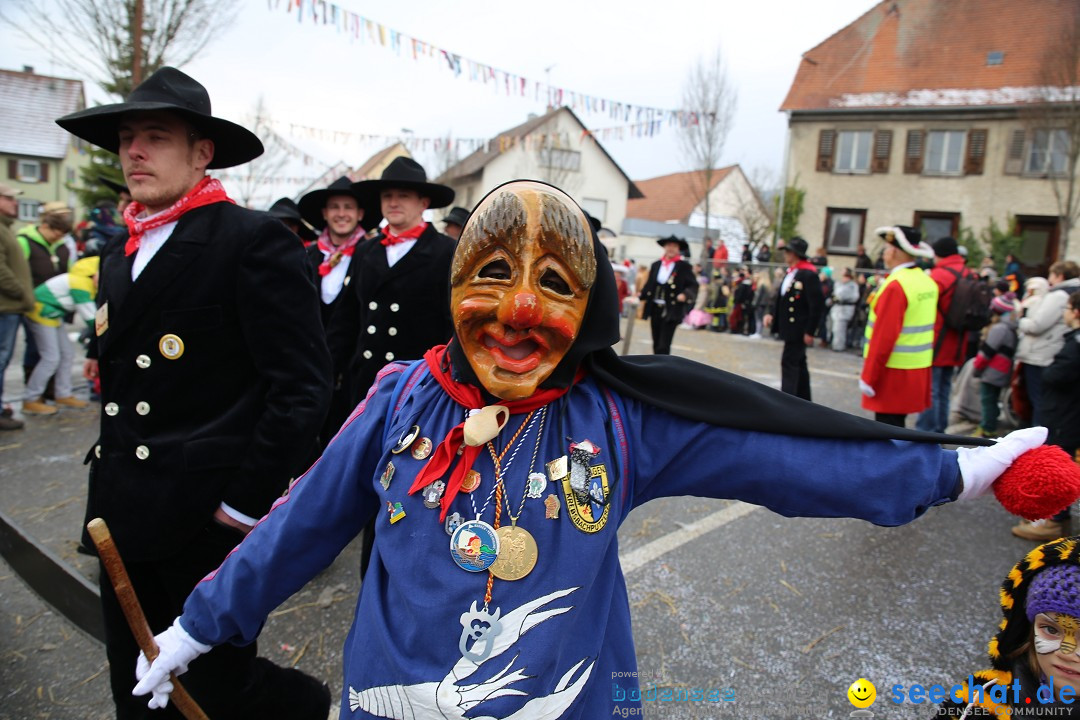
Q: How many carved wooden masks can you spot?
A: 1